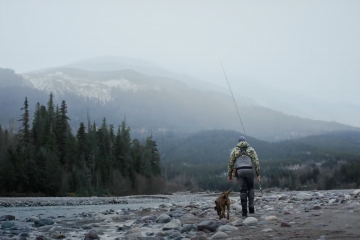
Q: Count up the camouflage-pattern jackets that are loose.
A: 1